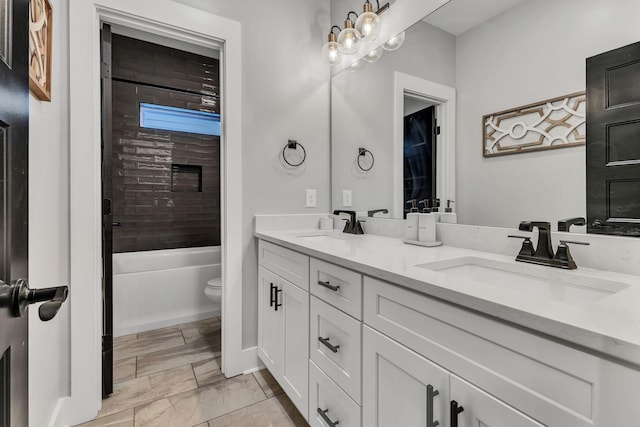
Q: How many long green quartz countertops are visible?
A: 0